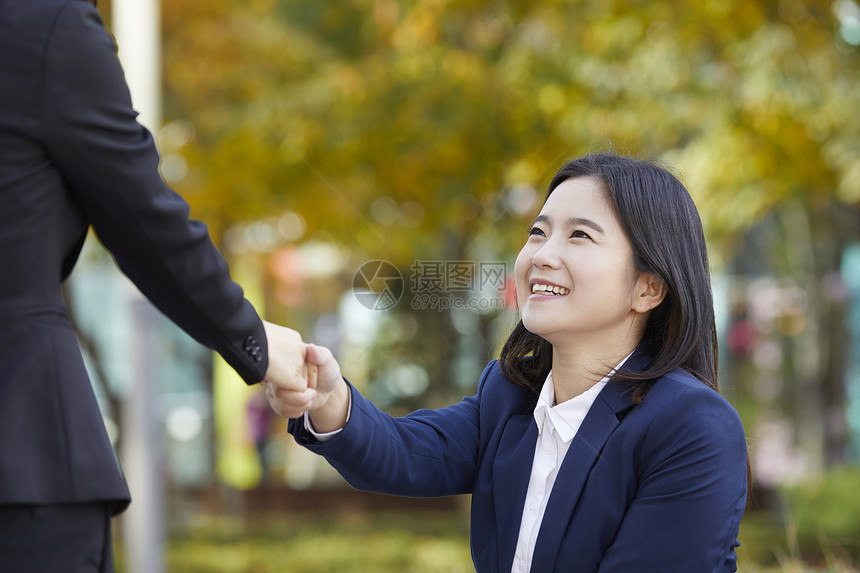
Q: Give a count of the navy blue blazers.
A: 1